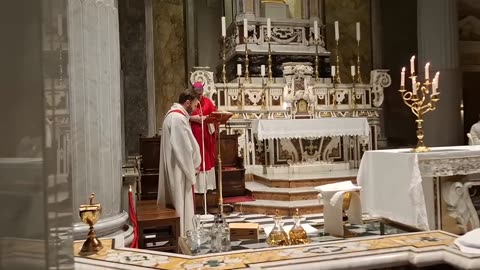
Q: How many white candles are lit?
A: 6